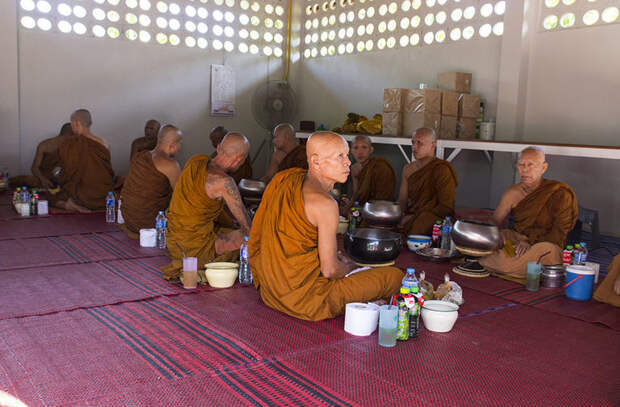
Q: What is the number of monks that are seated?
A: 11